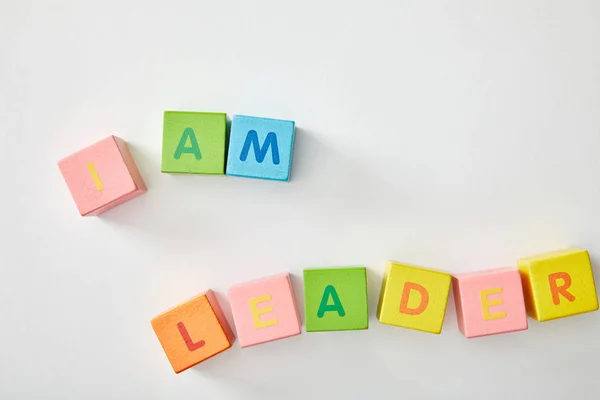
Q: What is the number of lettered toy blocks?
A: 9